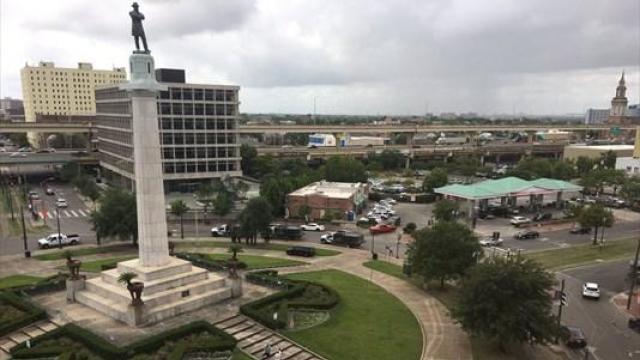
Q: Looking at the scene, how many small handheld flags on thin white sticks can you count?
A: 0